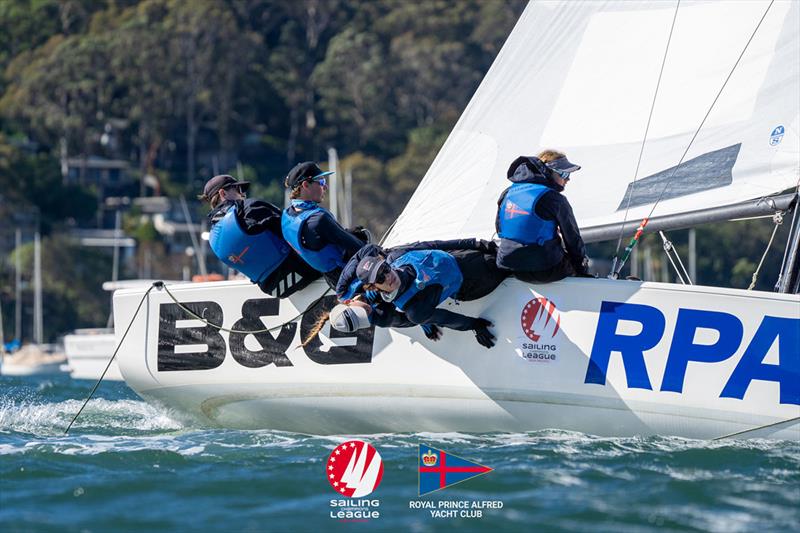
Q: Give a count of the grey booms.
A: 1